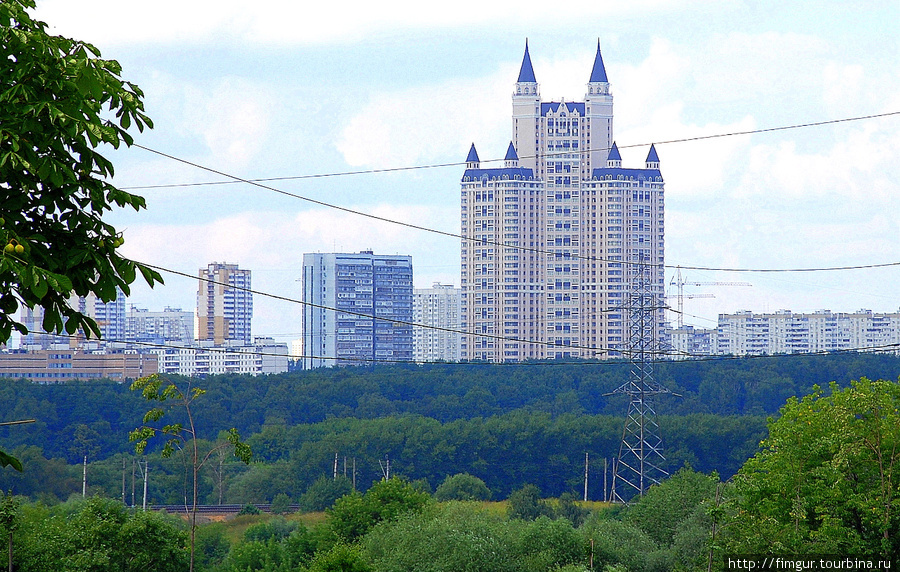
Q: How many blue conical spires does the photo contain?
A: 6